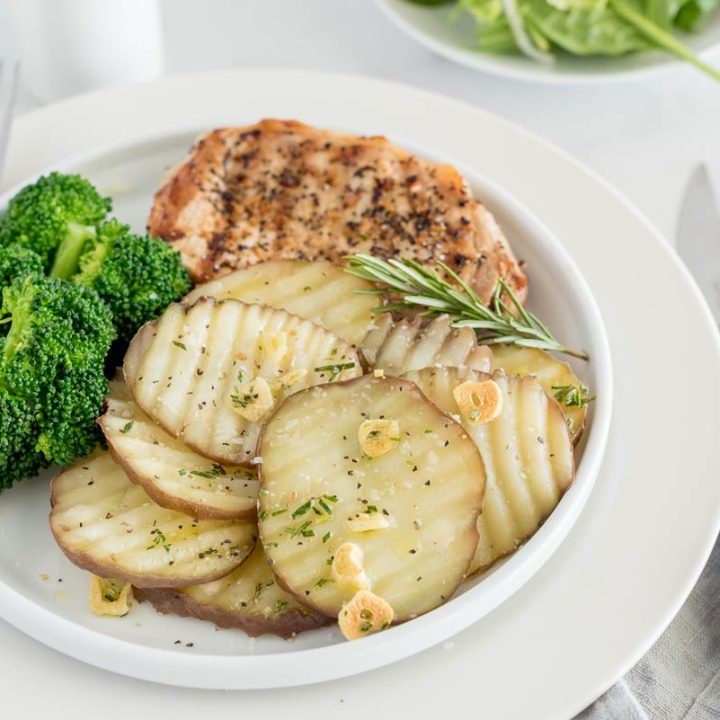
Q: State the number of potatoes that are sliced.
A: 9